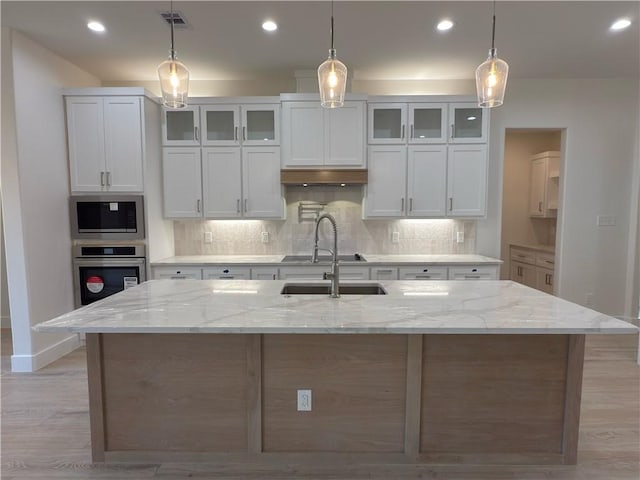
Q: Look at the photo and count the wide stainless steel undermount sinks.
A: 1